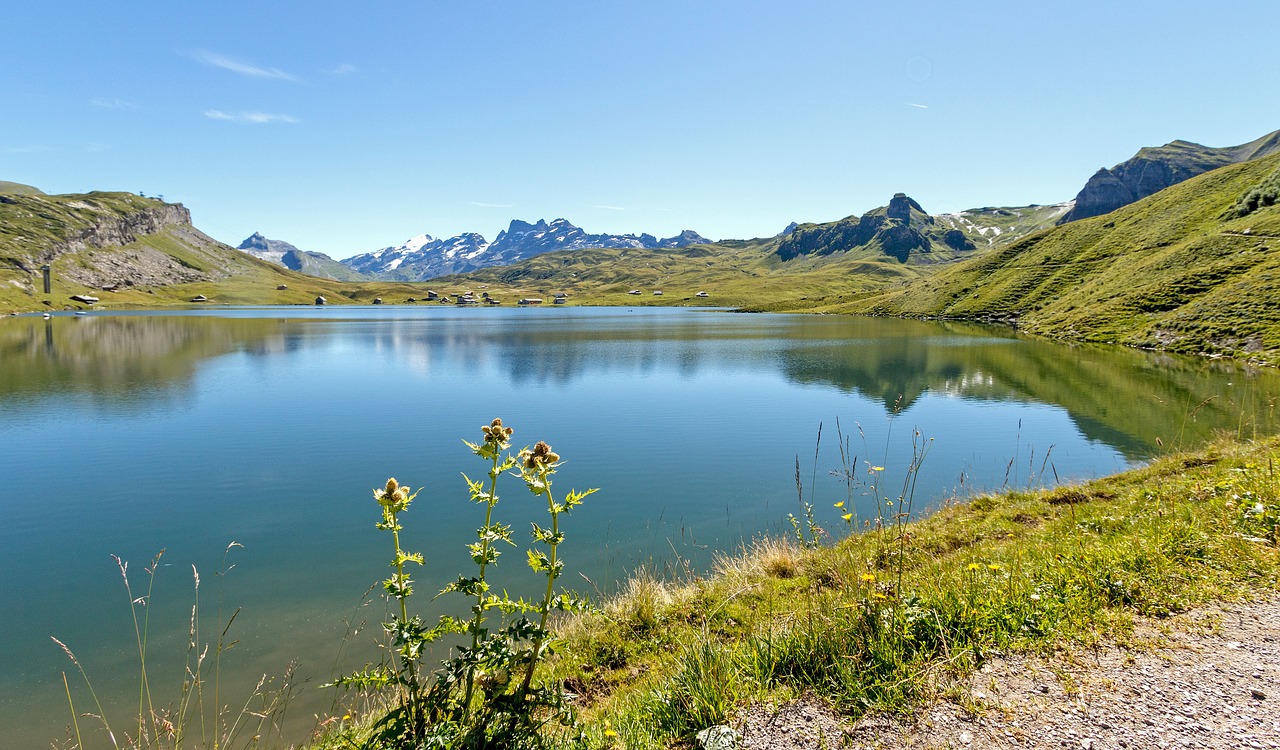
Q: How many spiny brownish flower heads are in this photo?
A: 3